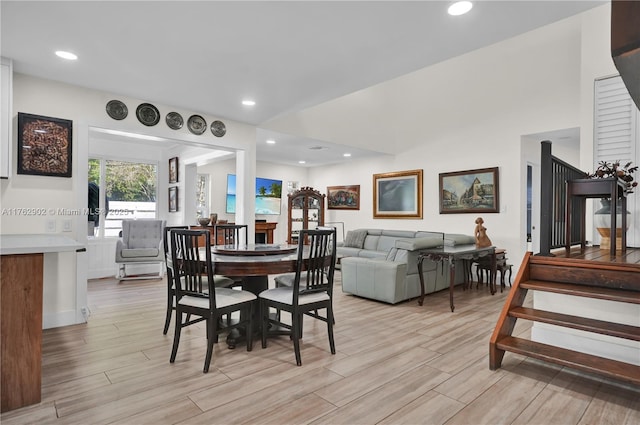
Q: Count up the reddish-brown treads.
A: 3